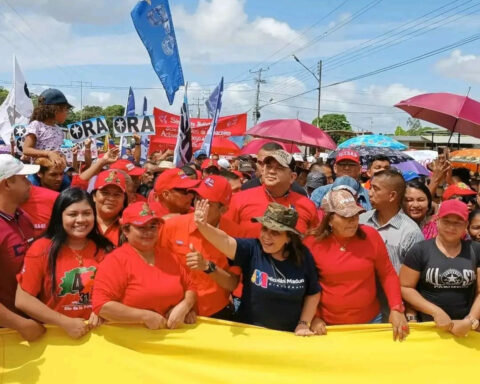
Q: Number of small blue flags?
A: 3